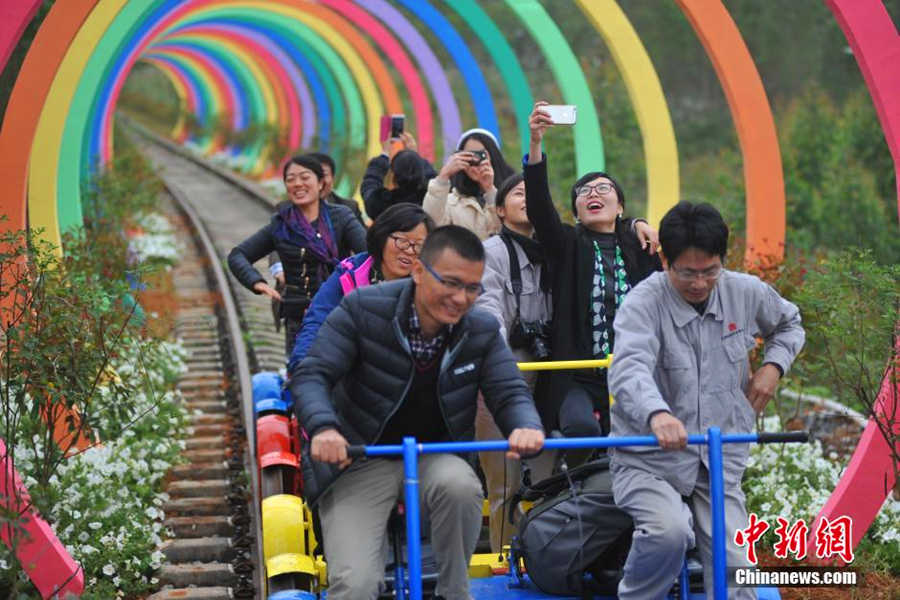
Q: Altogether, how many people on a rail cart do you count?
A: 9